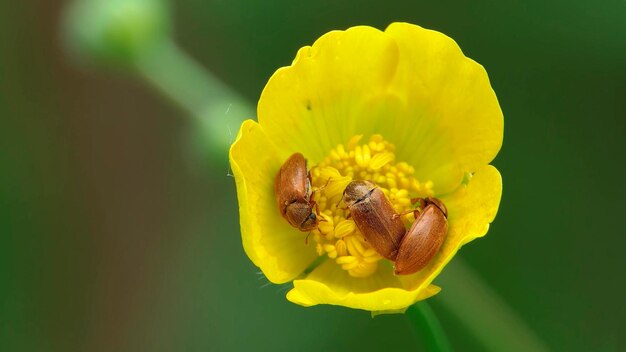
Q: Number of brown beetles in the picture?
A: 3